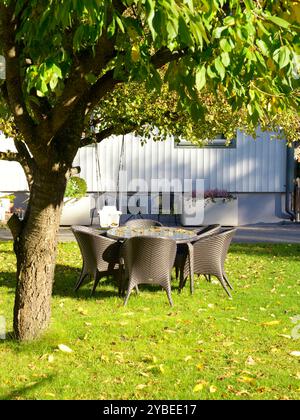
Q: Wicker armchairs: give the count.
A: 5